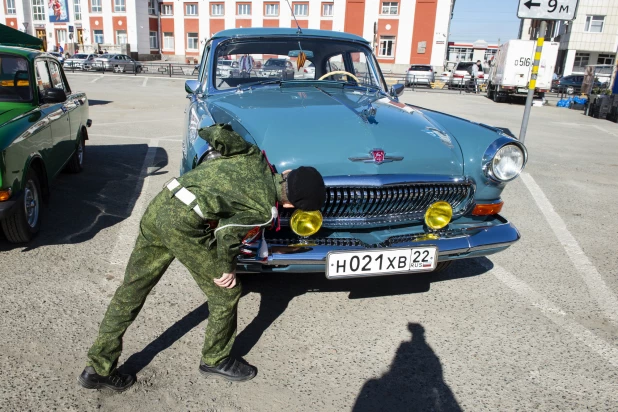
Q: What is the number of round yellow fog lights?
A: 2